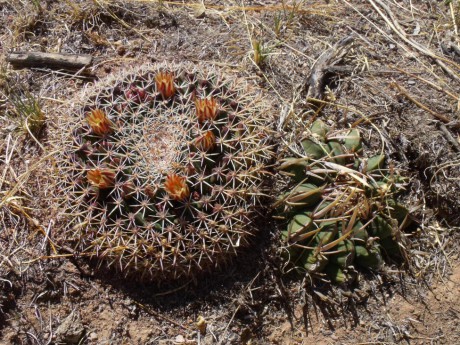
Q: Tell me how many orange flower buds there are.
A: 6